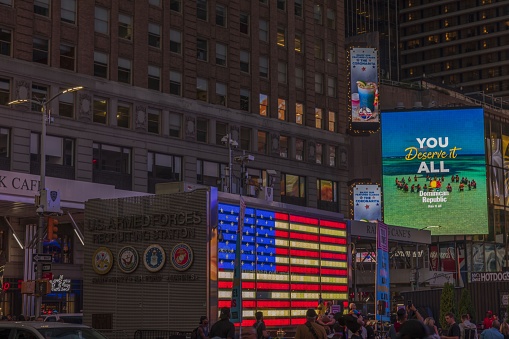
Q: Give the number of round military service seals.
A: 4